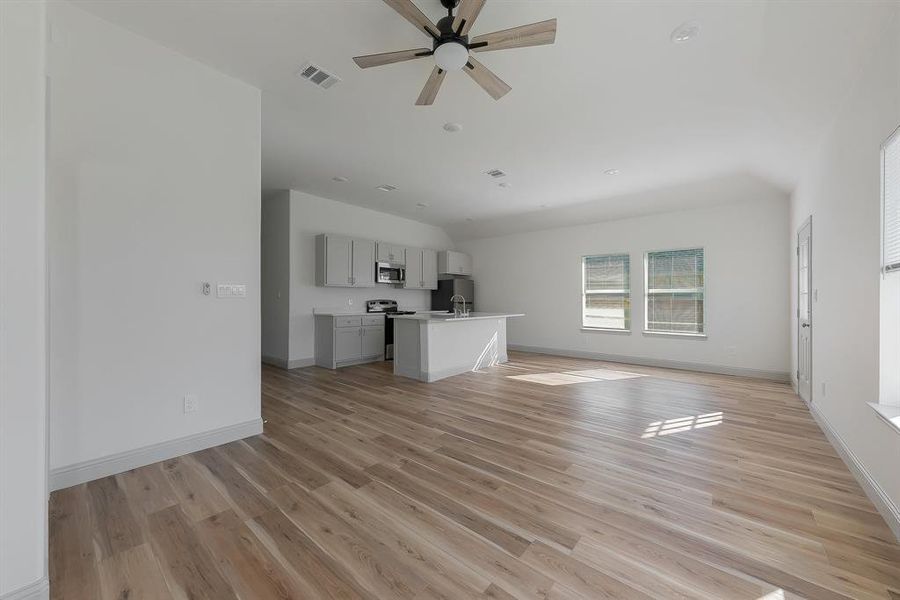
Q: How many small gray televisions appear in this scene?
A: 0